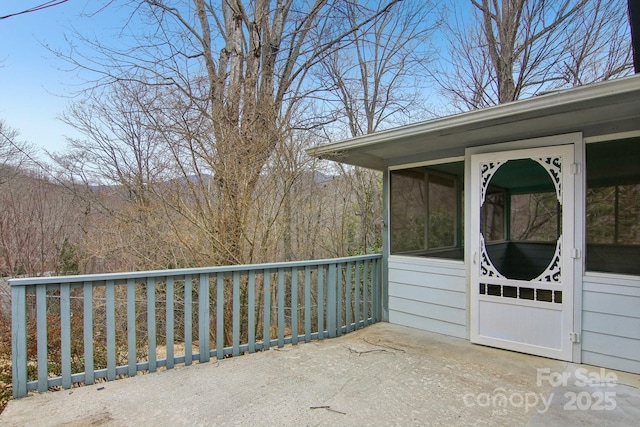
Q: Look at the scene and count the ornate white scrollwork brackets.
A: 4